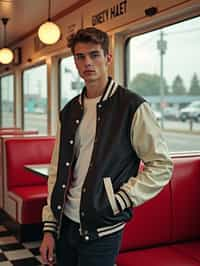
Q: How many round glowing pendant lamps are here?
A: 2